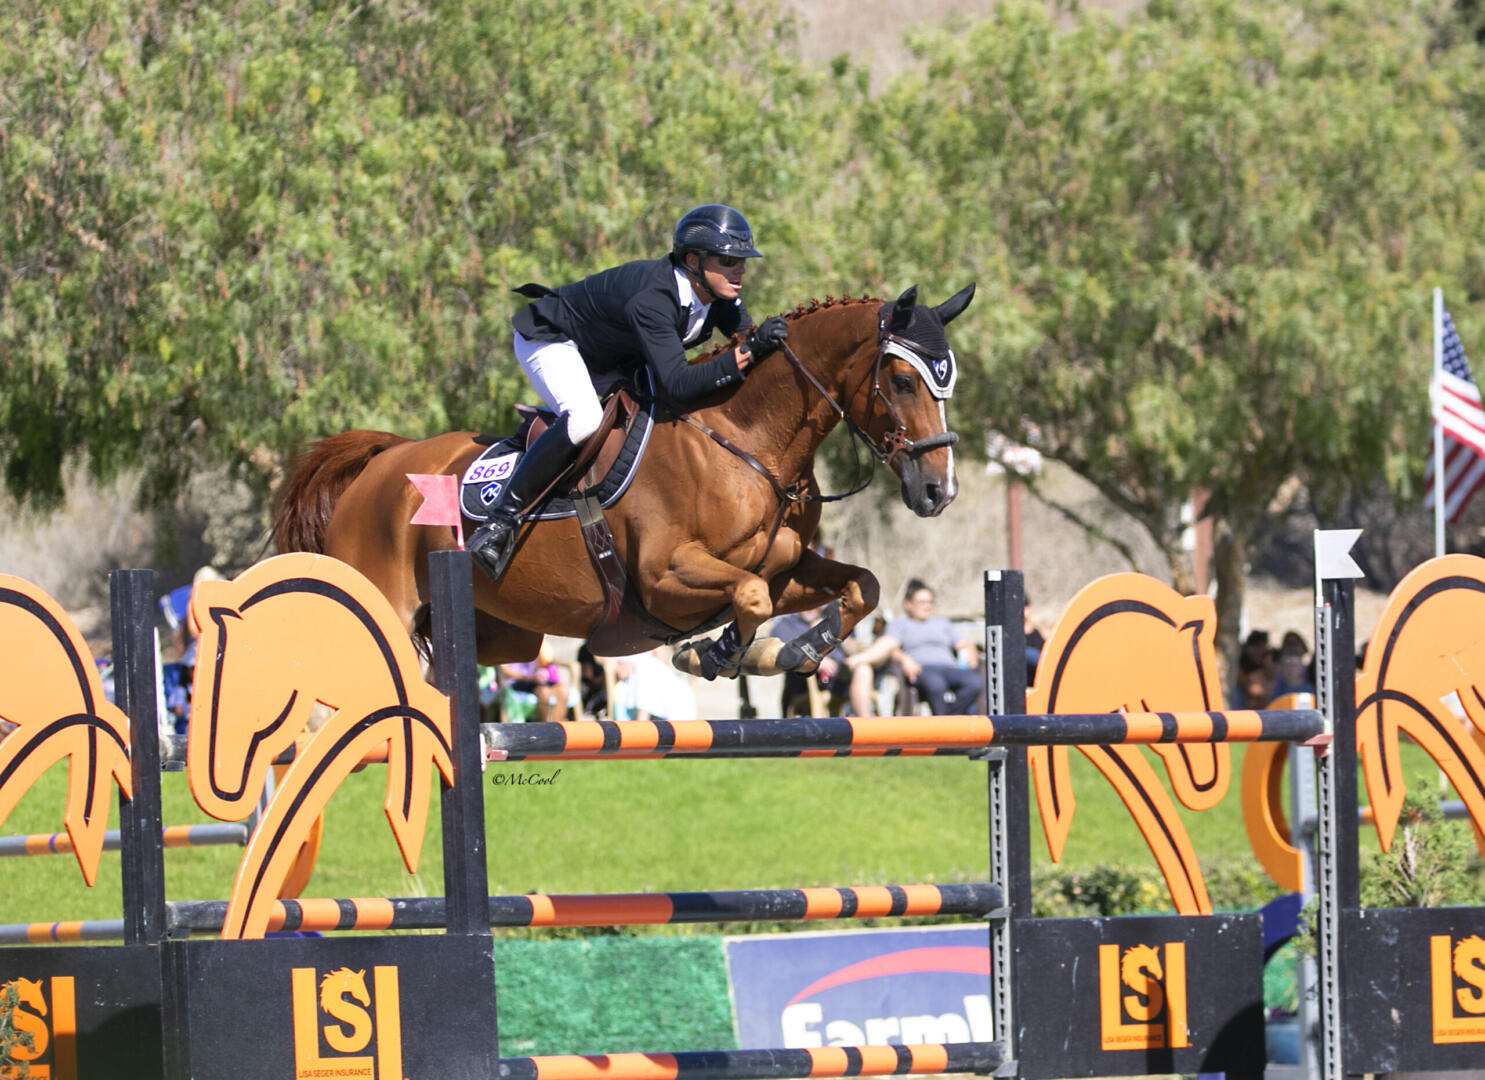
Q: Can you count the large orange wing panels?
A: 4